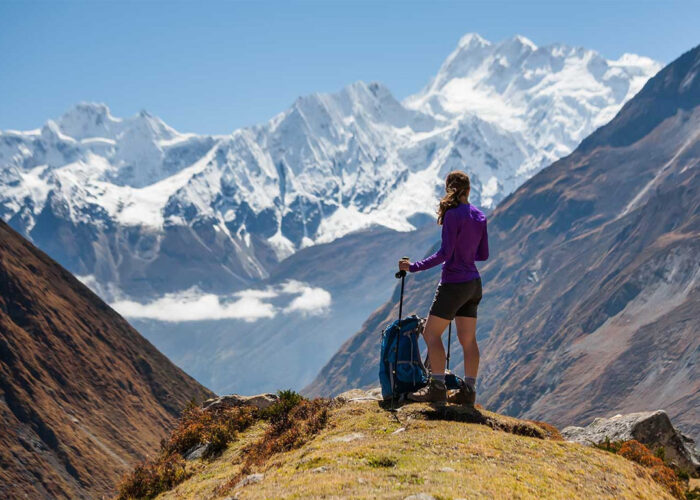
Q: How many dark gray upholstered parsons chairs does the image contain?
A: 0